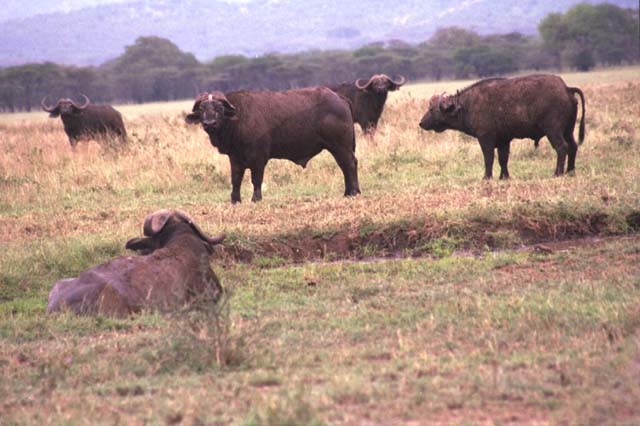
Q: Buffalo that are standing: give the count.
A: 4